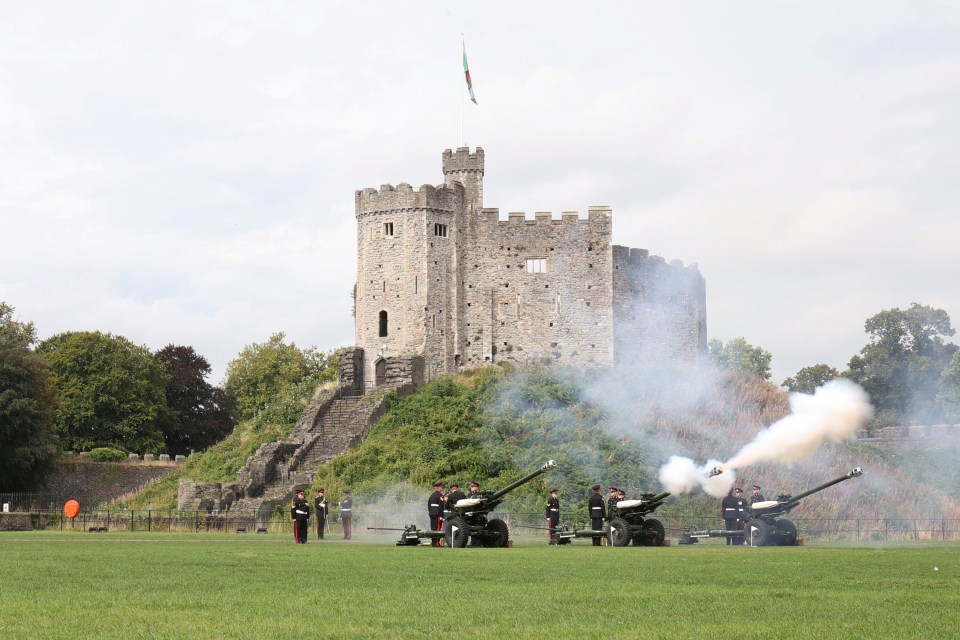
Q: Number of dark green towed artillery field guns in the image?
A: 3